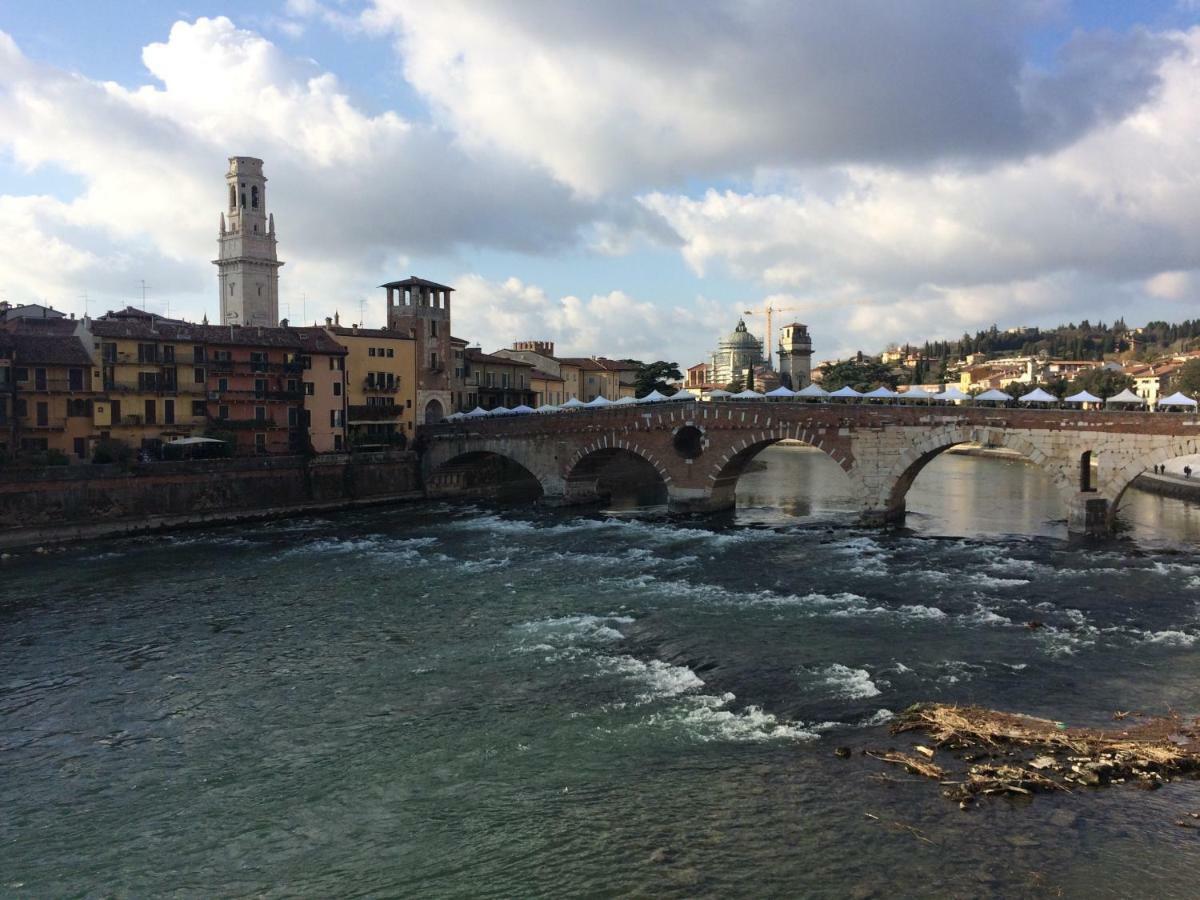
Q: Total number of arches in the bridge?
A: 5